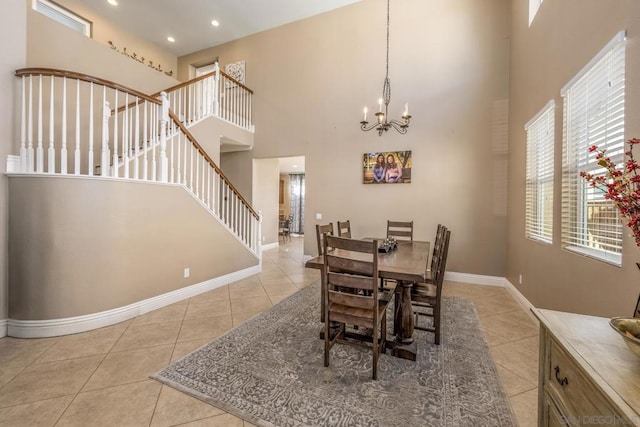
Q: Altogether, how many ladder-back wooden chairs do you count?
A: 6